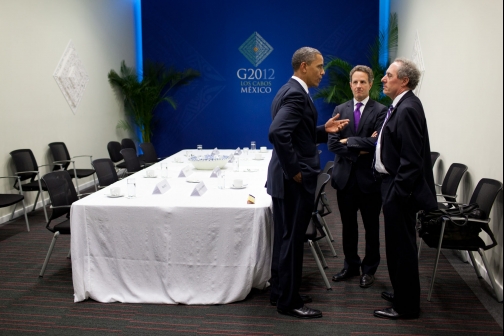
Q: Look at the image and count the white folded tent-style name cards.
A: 7